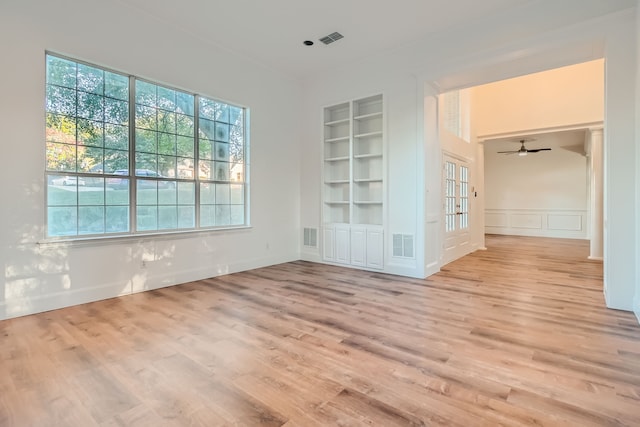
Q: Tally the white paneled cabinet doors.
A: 4